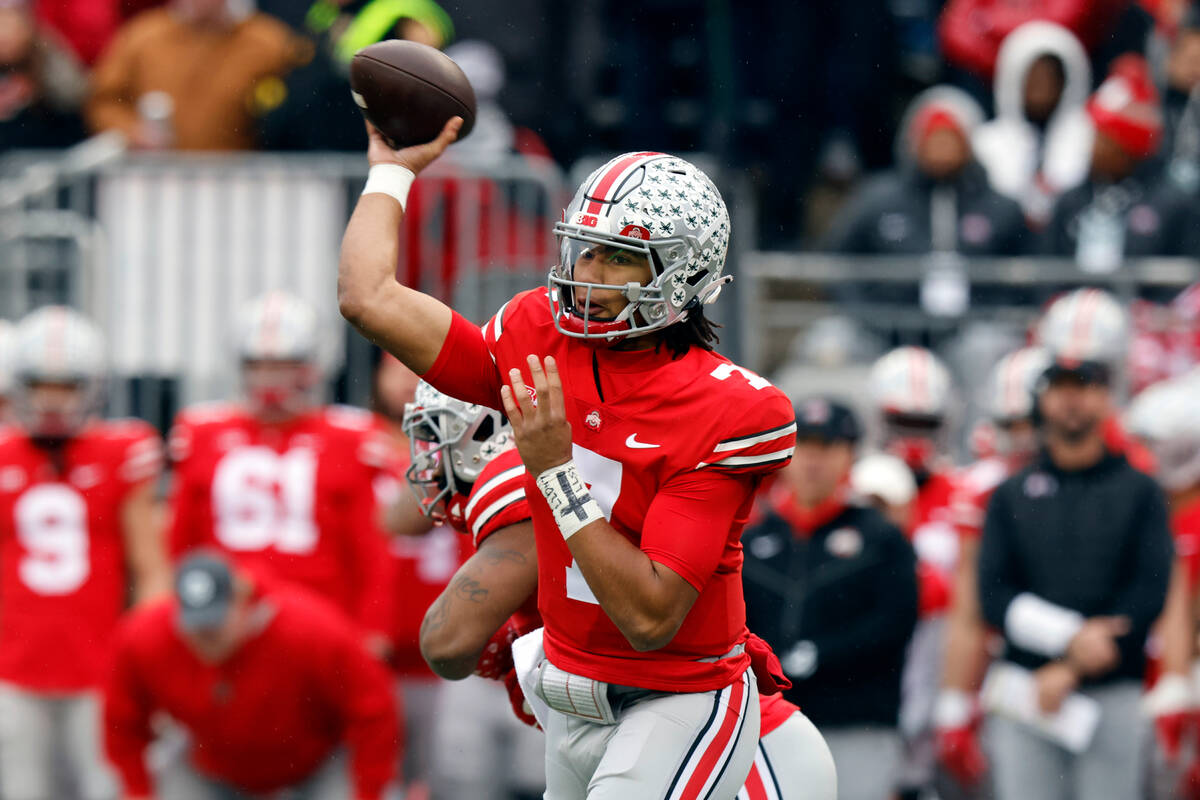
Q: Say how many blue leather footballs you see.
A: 0